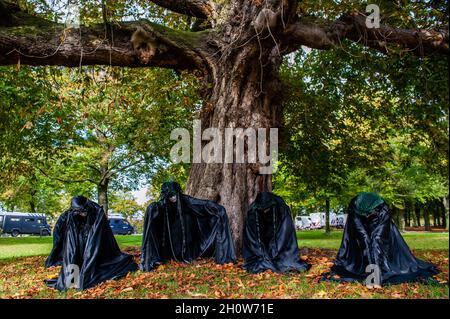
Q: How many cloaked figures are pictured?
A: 4